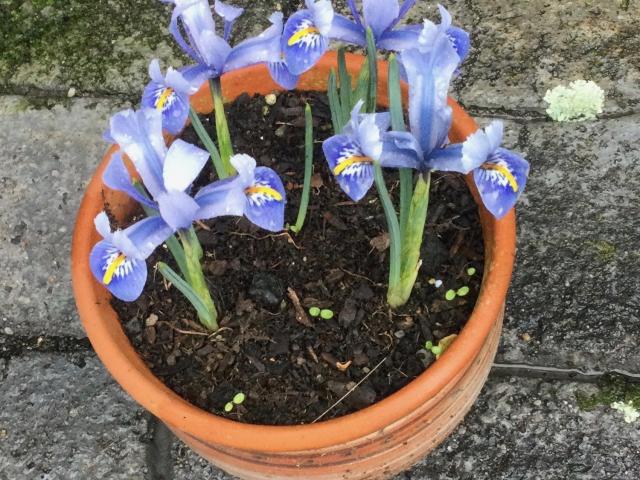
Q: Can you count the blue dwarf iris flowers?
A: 4